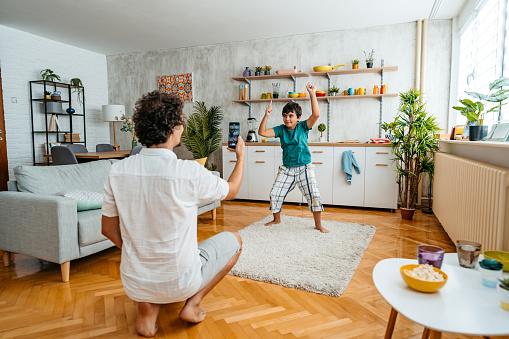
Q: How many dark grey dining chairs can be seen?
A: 4